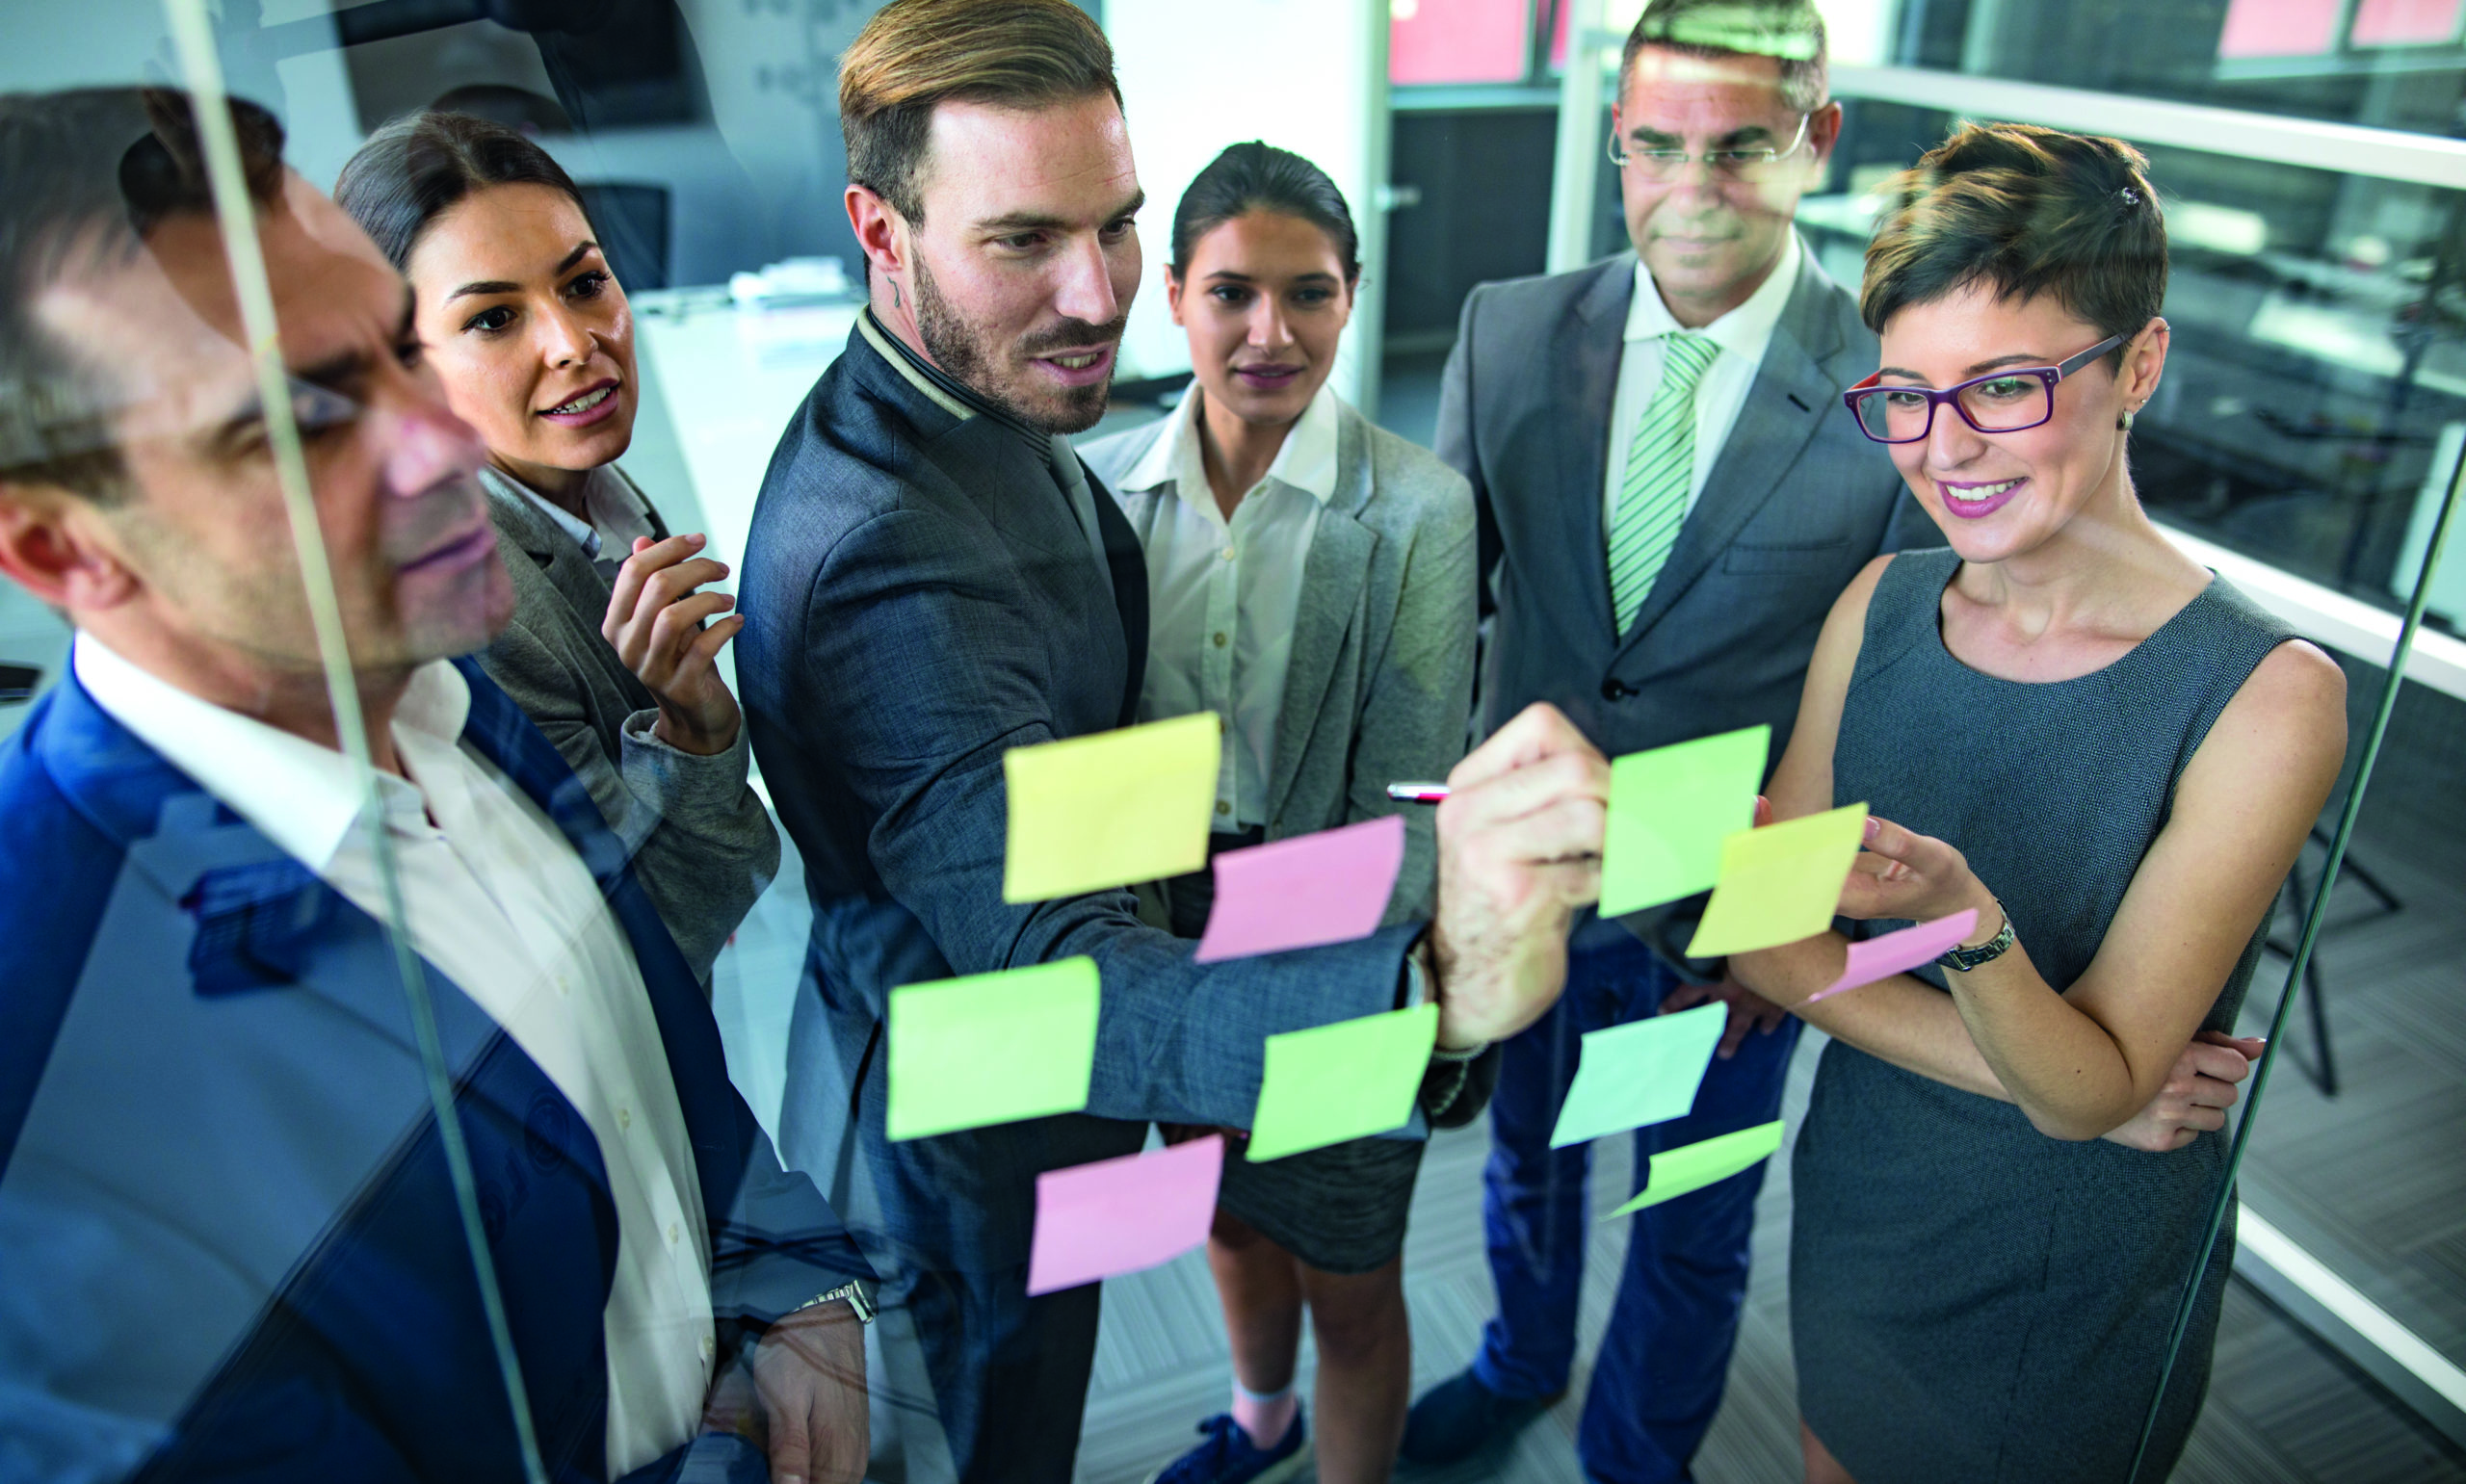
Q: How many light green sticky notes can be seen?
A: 4